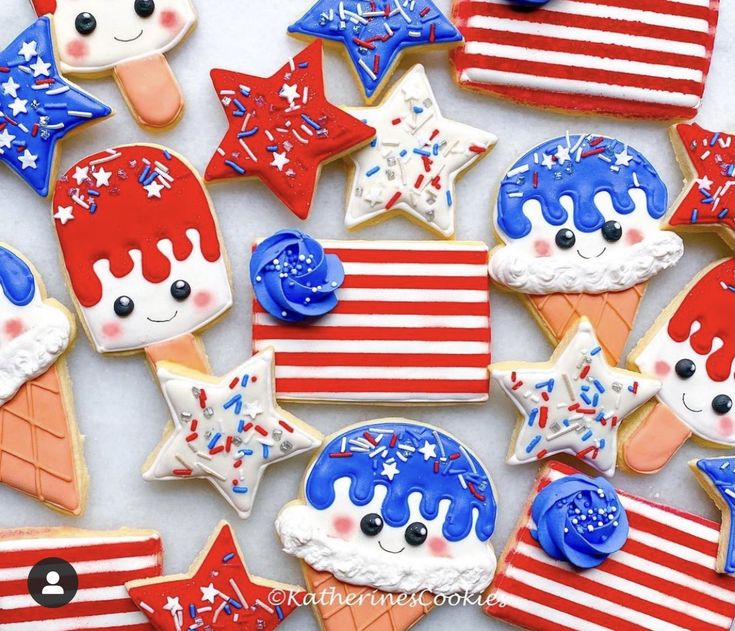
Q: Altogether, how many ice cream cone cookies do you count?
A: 3